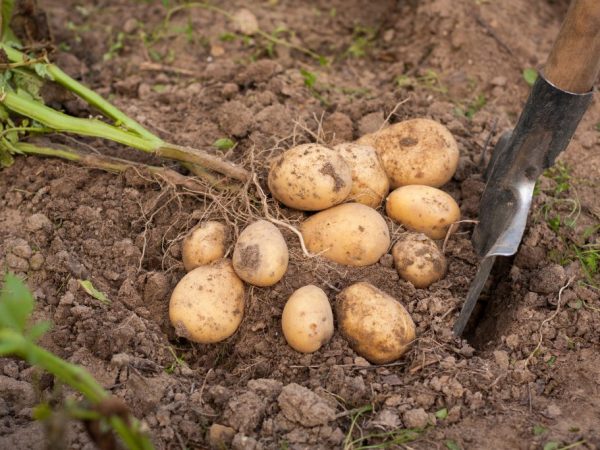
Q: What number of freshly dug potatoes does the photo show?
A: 11